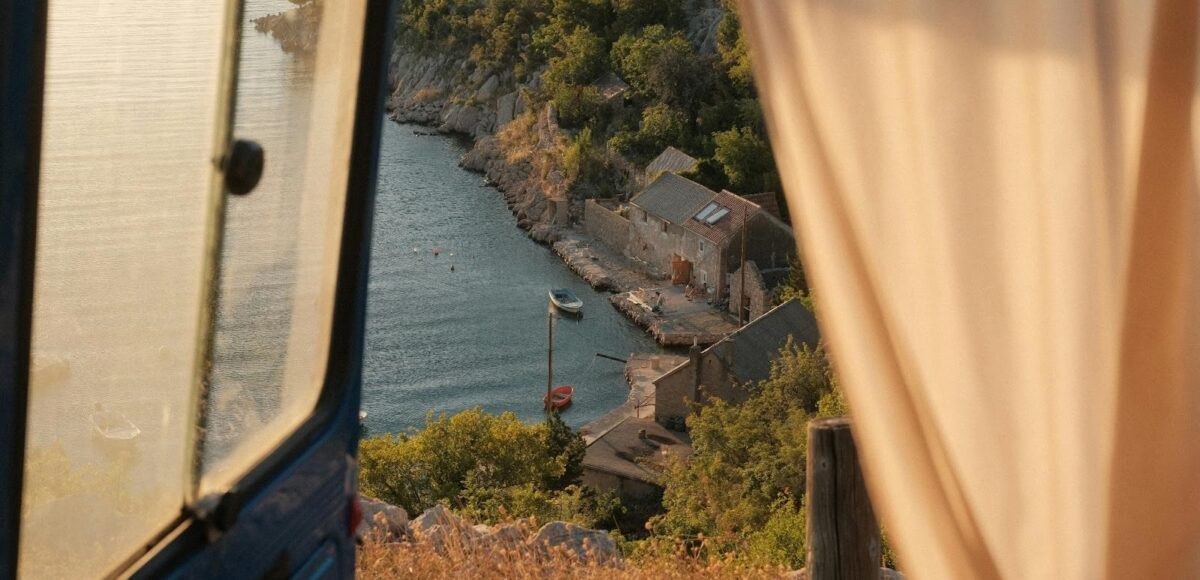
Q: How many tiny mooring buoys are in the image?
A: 4